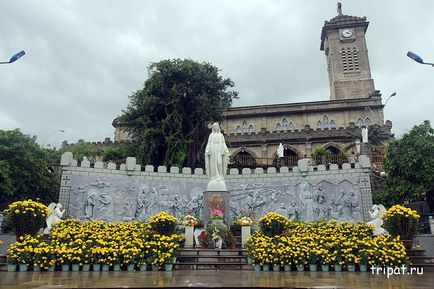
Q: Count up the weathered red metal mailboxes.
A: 0